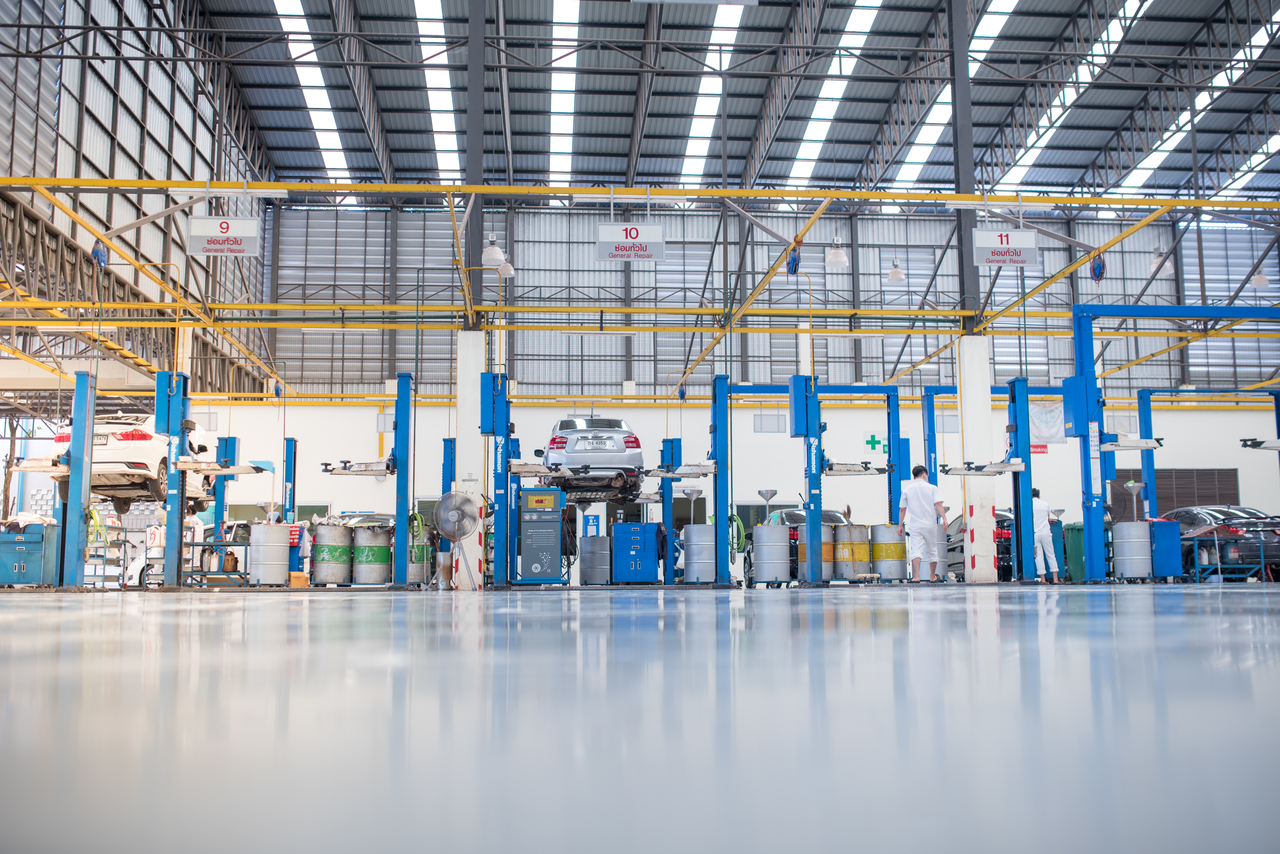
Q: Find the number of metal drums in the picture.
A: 12